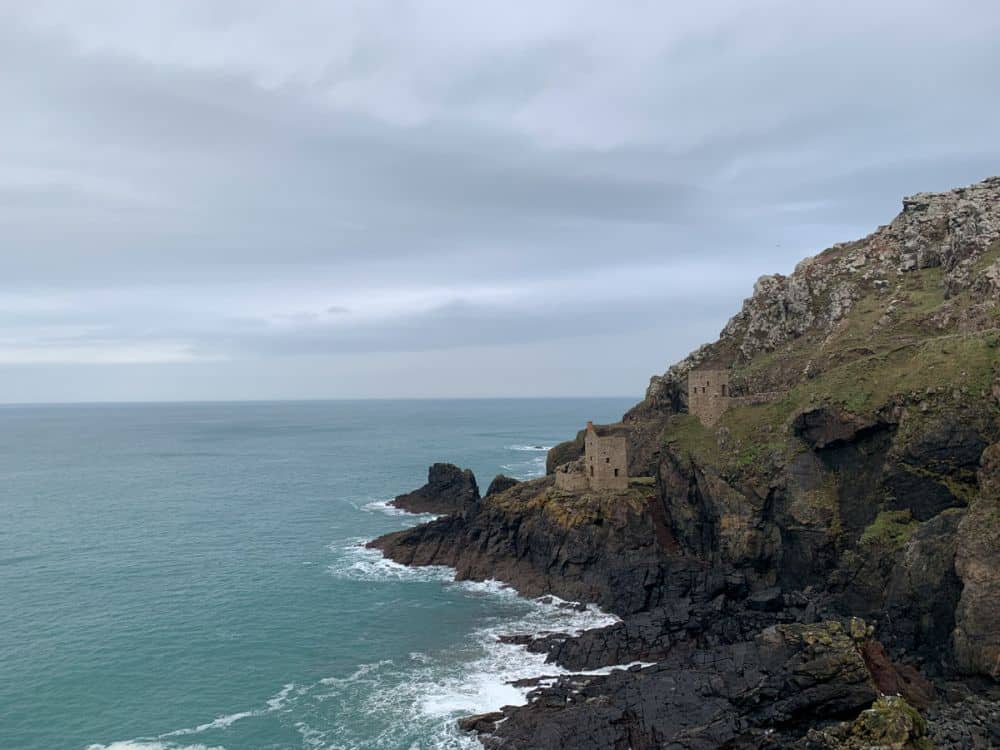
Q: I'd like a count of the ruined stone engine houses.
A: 2